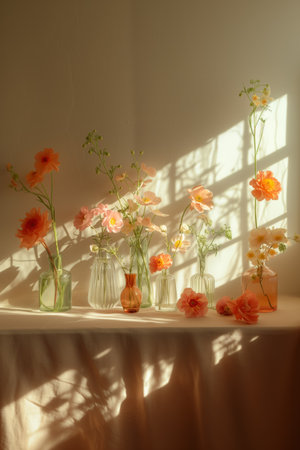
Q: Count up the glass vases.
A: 7